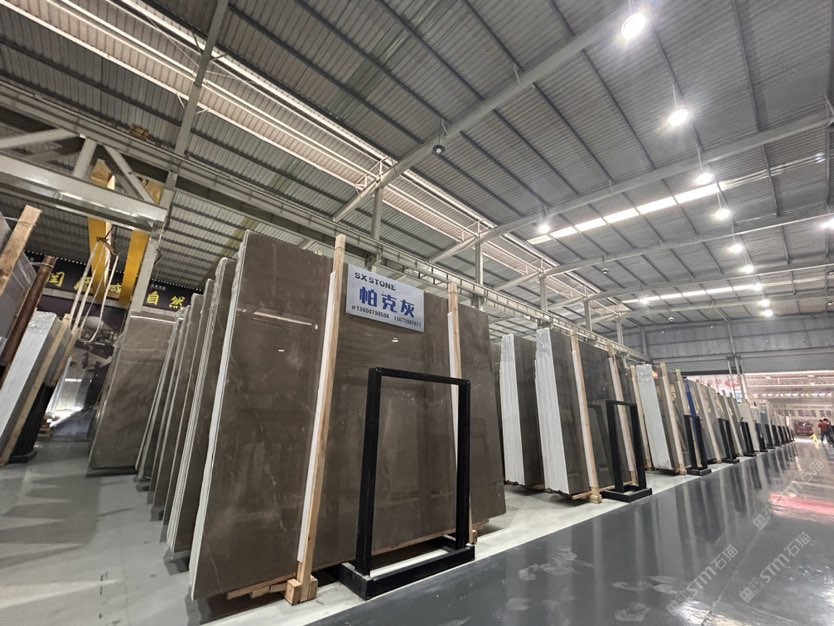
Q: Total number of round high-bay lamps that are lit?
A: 12